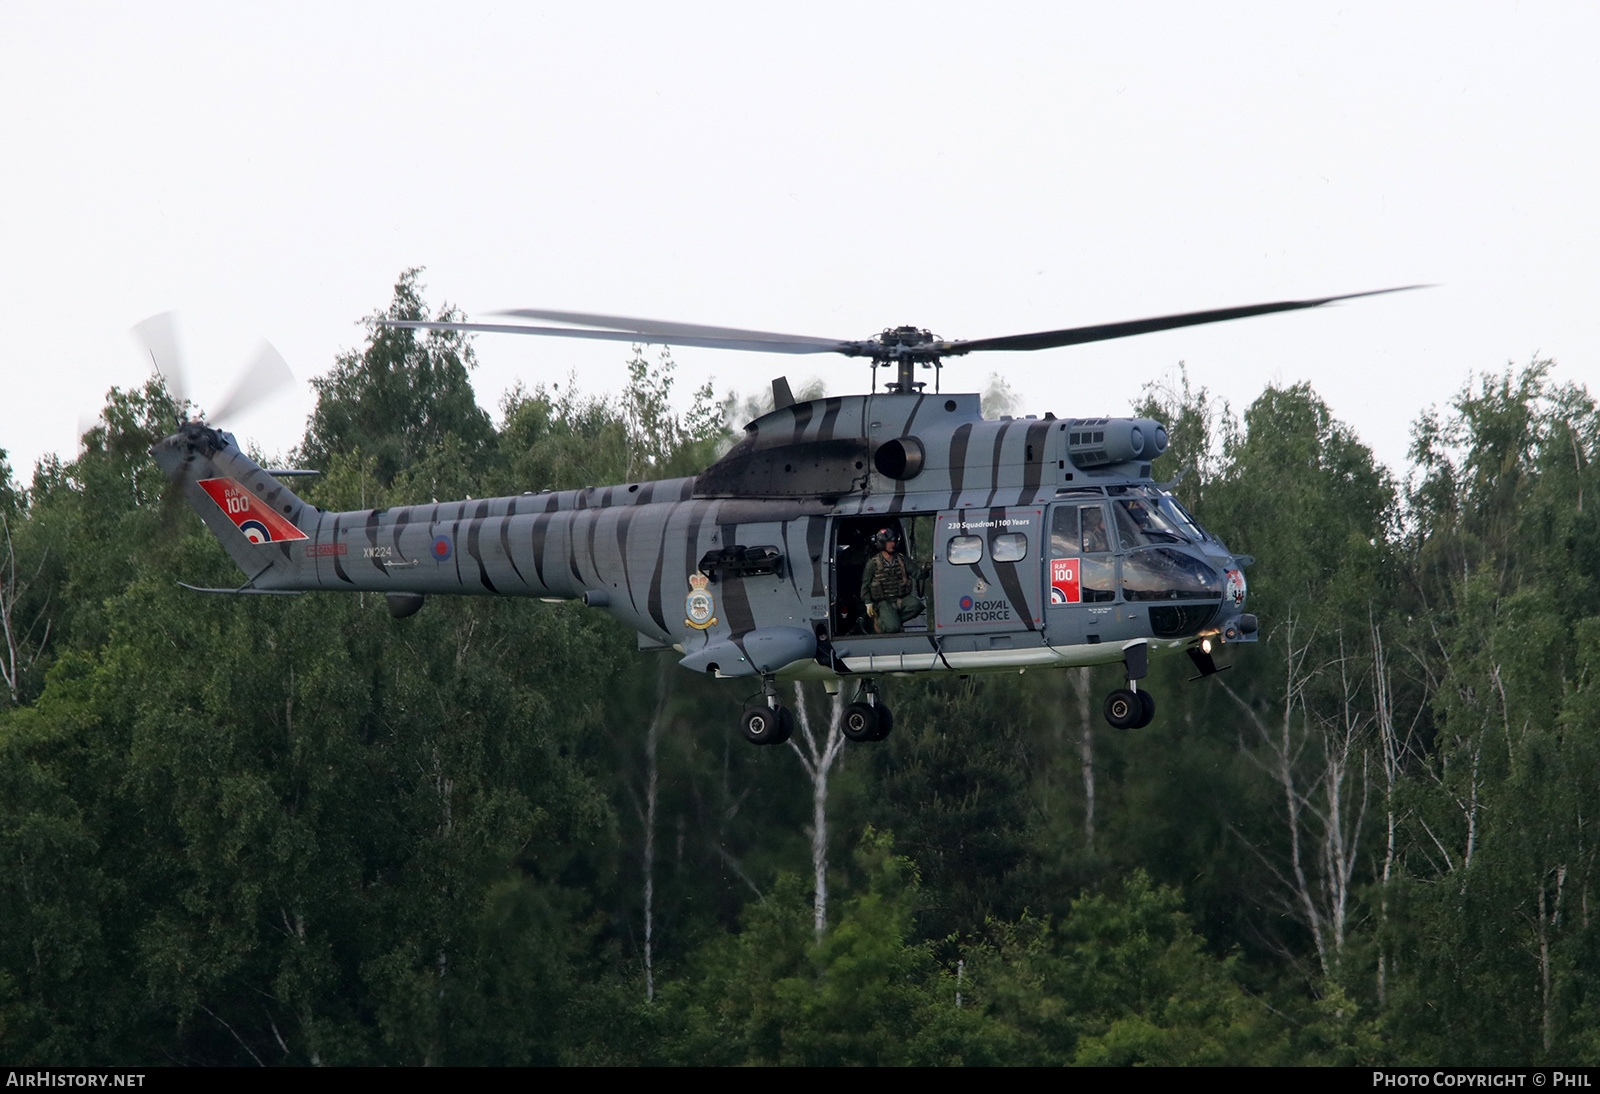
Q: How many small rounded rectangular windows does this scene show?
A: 2